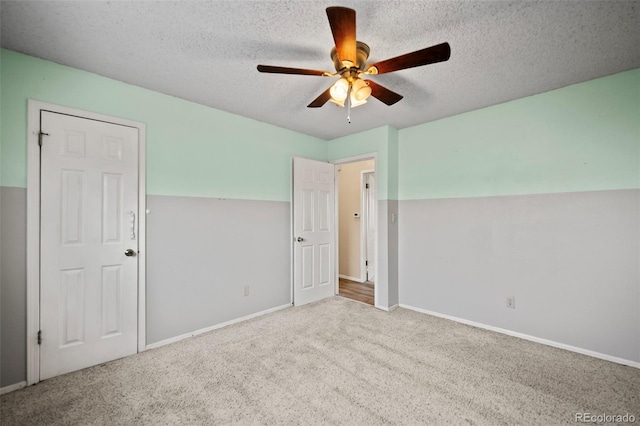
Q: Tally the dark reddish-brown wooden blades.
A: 5